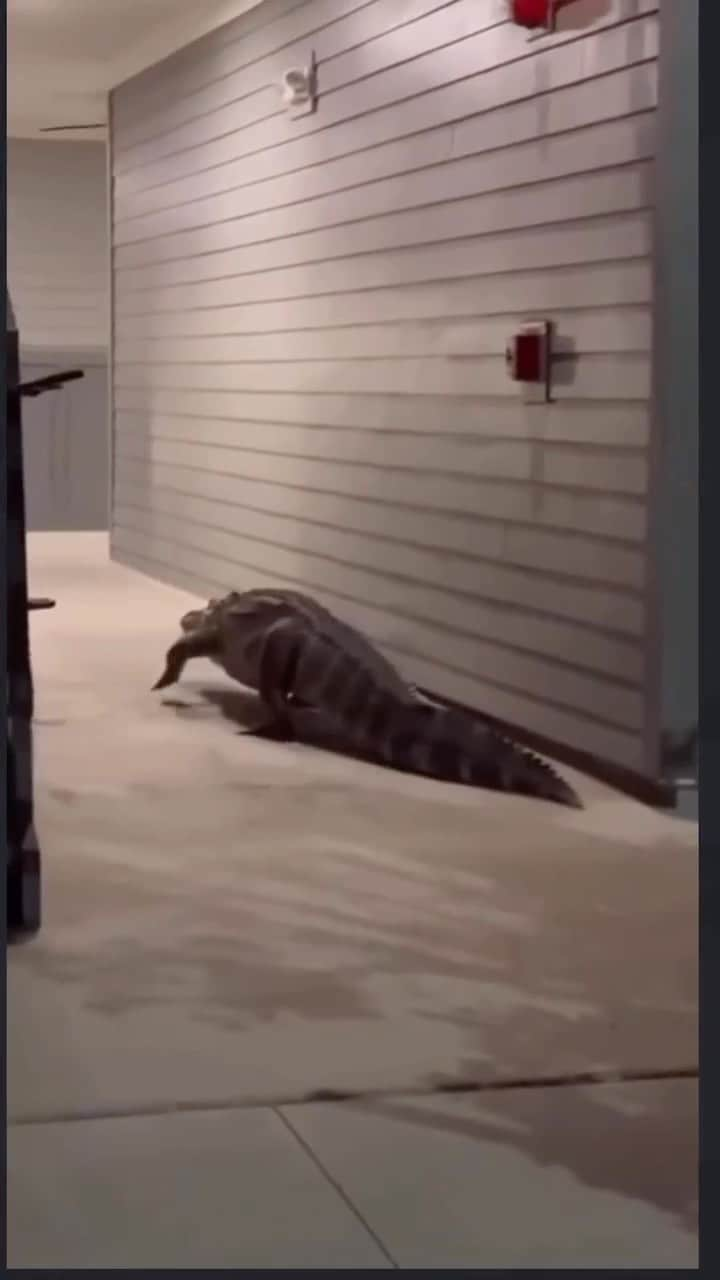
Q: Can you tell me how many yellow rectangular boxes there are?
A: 0